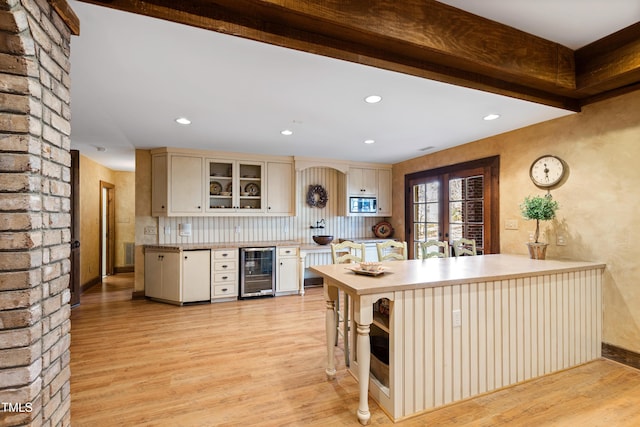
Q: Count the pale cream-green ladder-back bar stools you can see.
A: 4